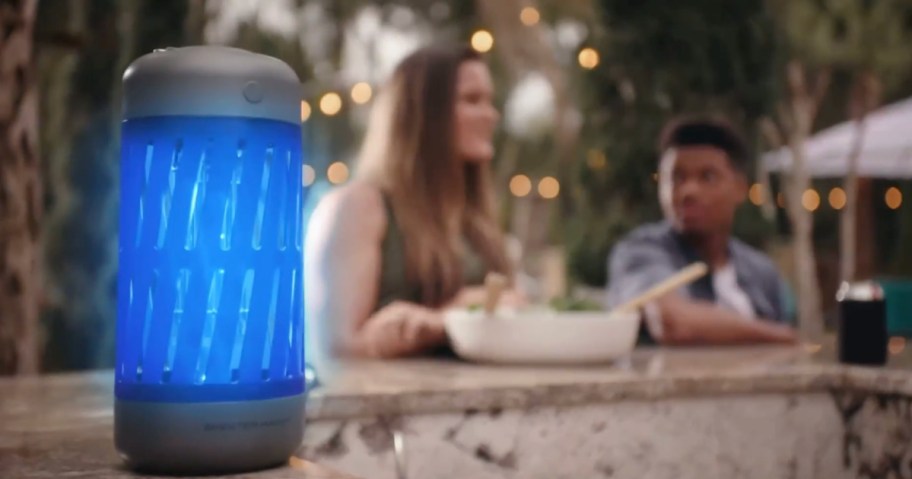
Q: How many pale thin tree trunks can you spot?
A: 2